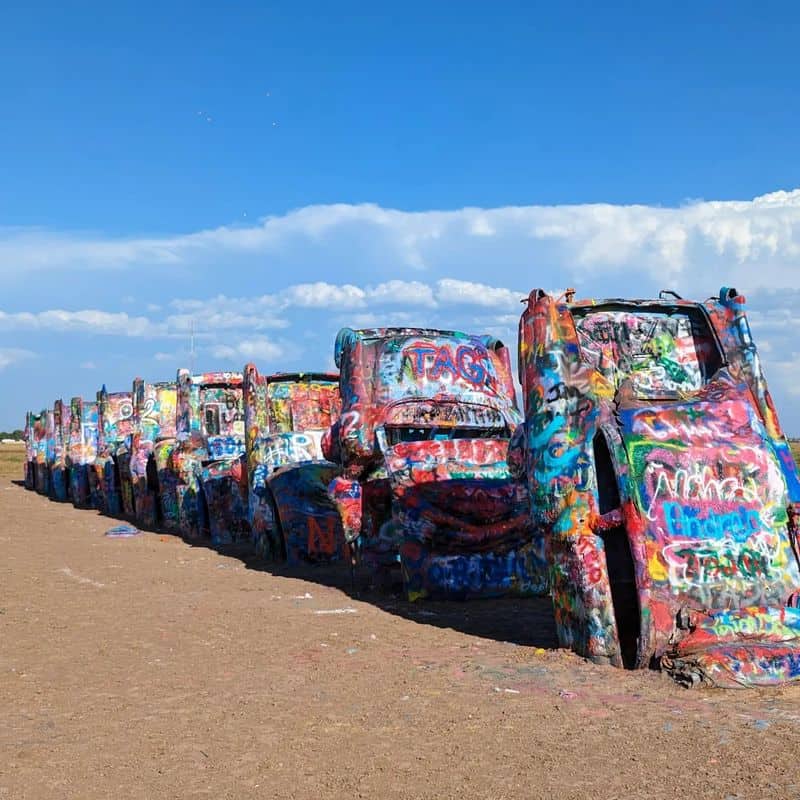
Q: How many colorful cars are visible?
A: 10